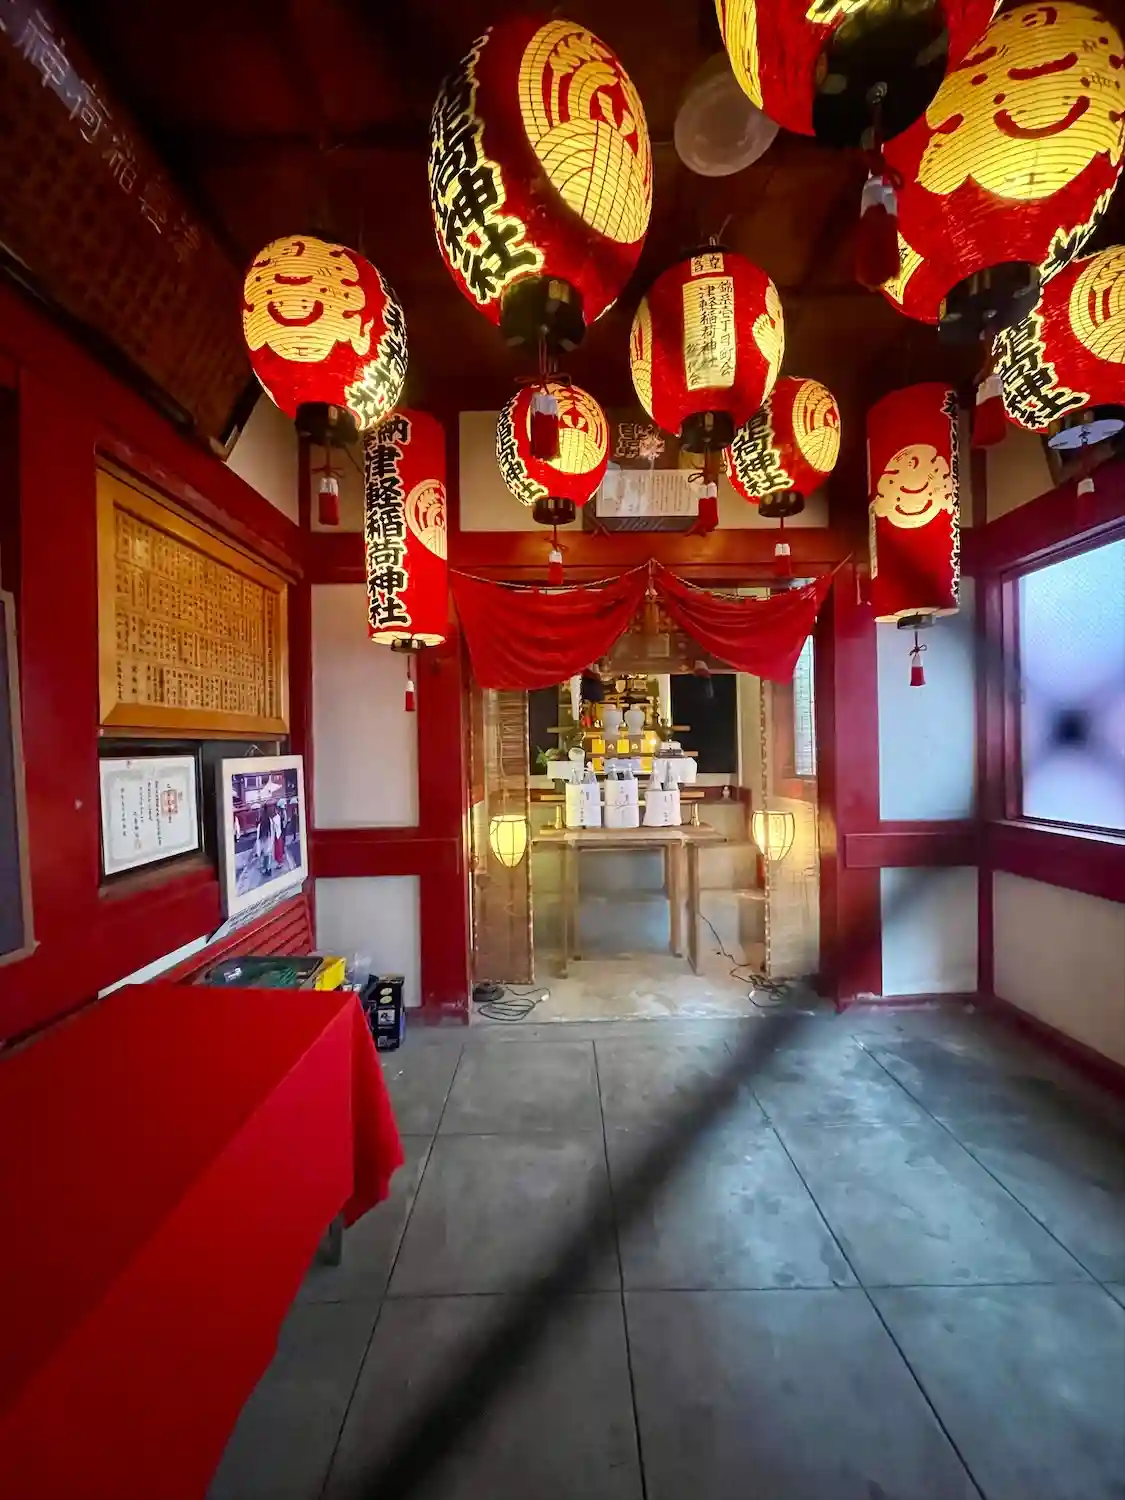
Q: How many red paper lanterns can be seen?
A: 10